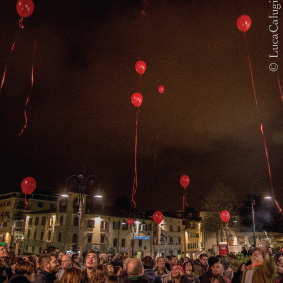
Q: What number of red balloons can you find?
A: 10